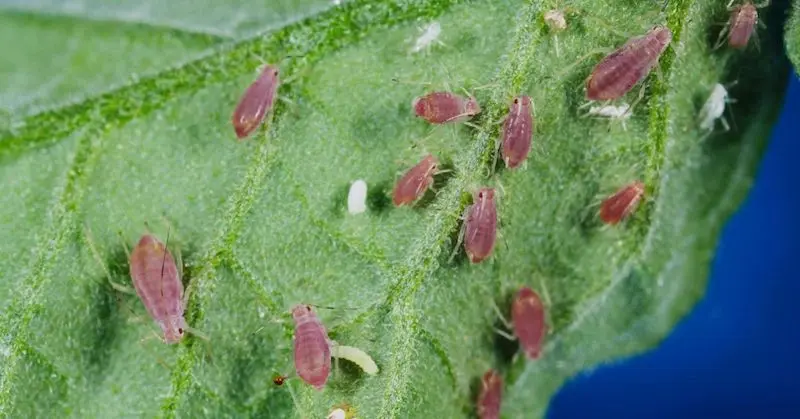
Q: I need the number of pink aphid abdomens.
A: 12